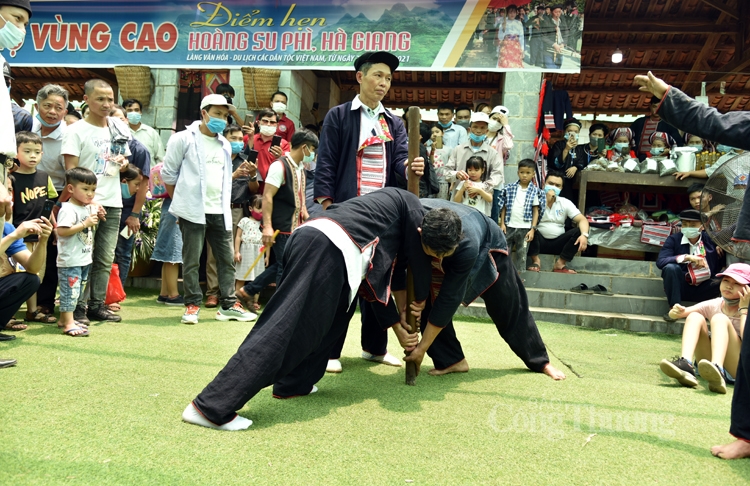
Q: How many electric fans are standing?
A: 1